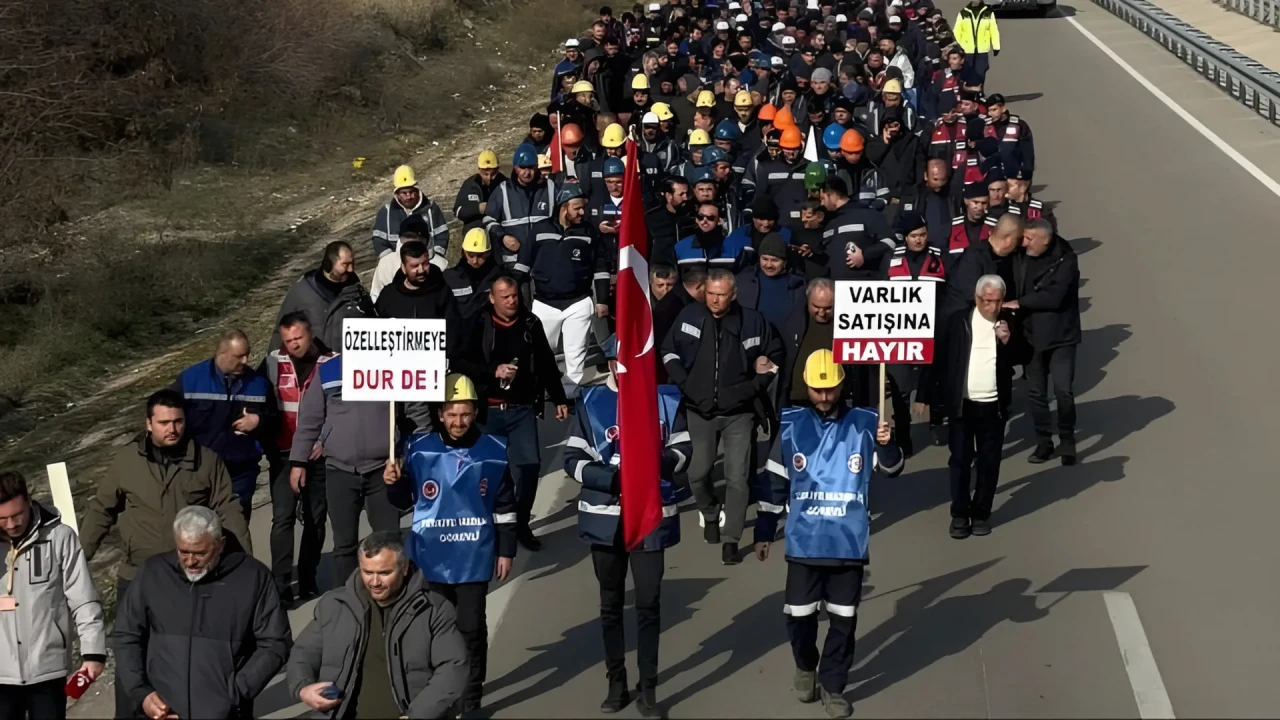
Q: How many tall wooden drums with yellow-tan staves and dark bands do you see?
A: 0